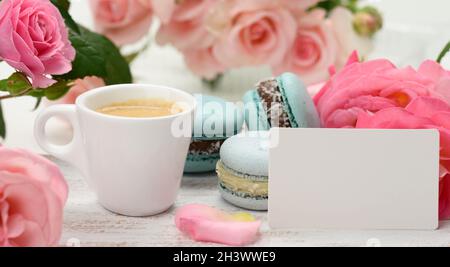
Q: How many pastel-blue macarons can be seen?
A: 3